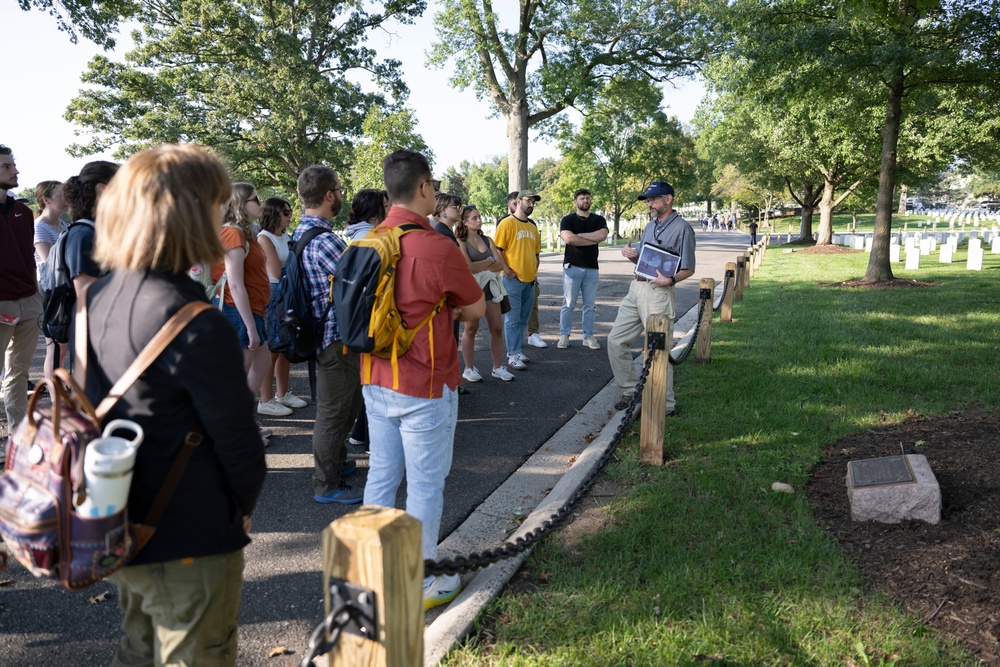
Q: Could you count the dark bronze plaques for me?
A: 1